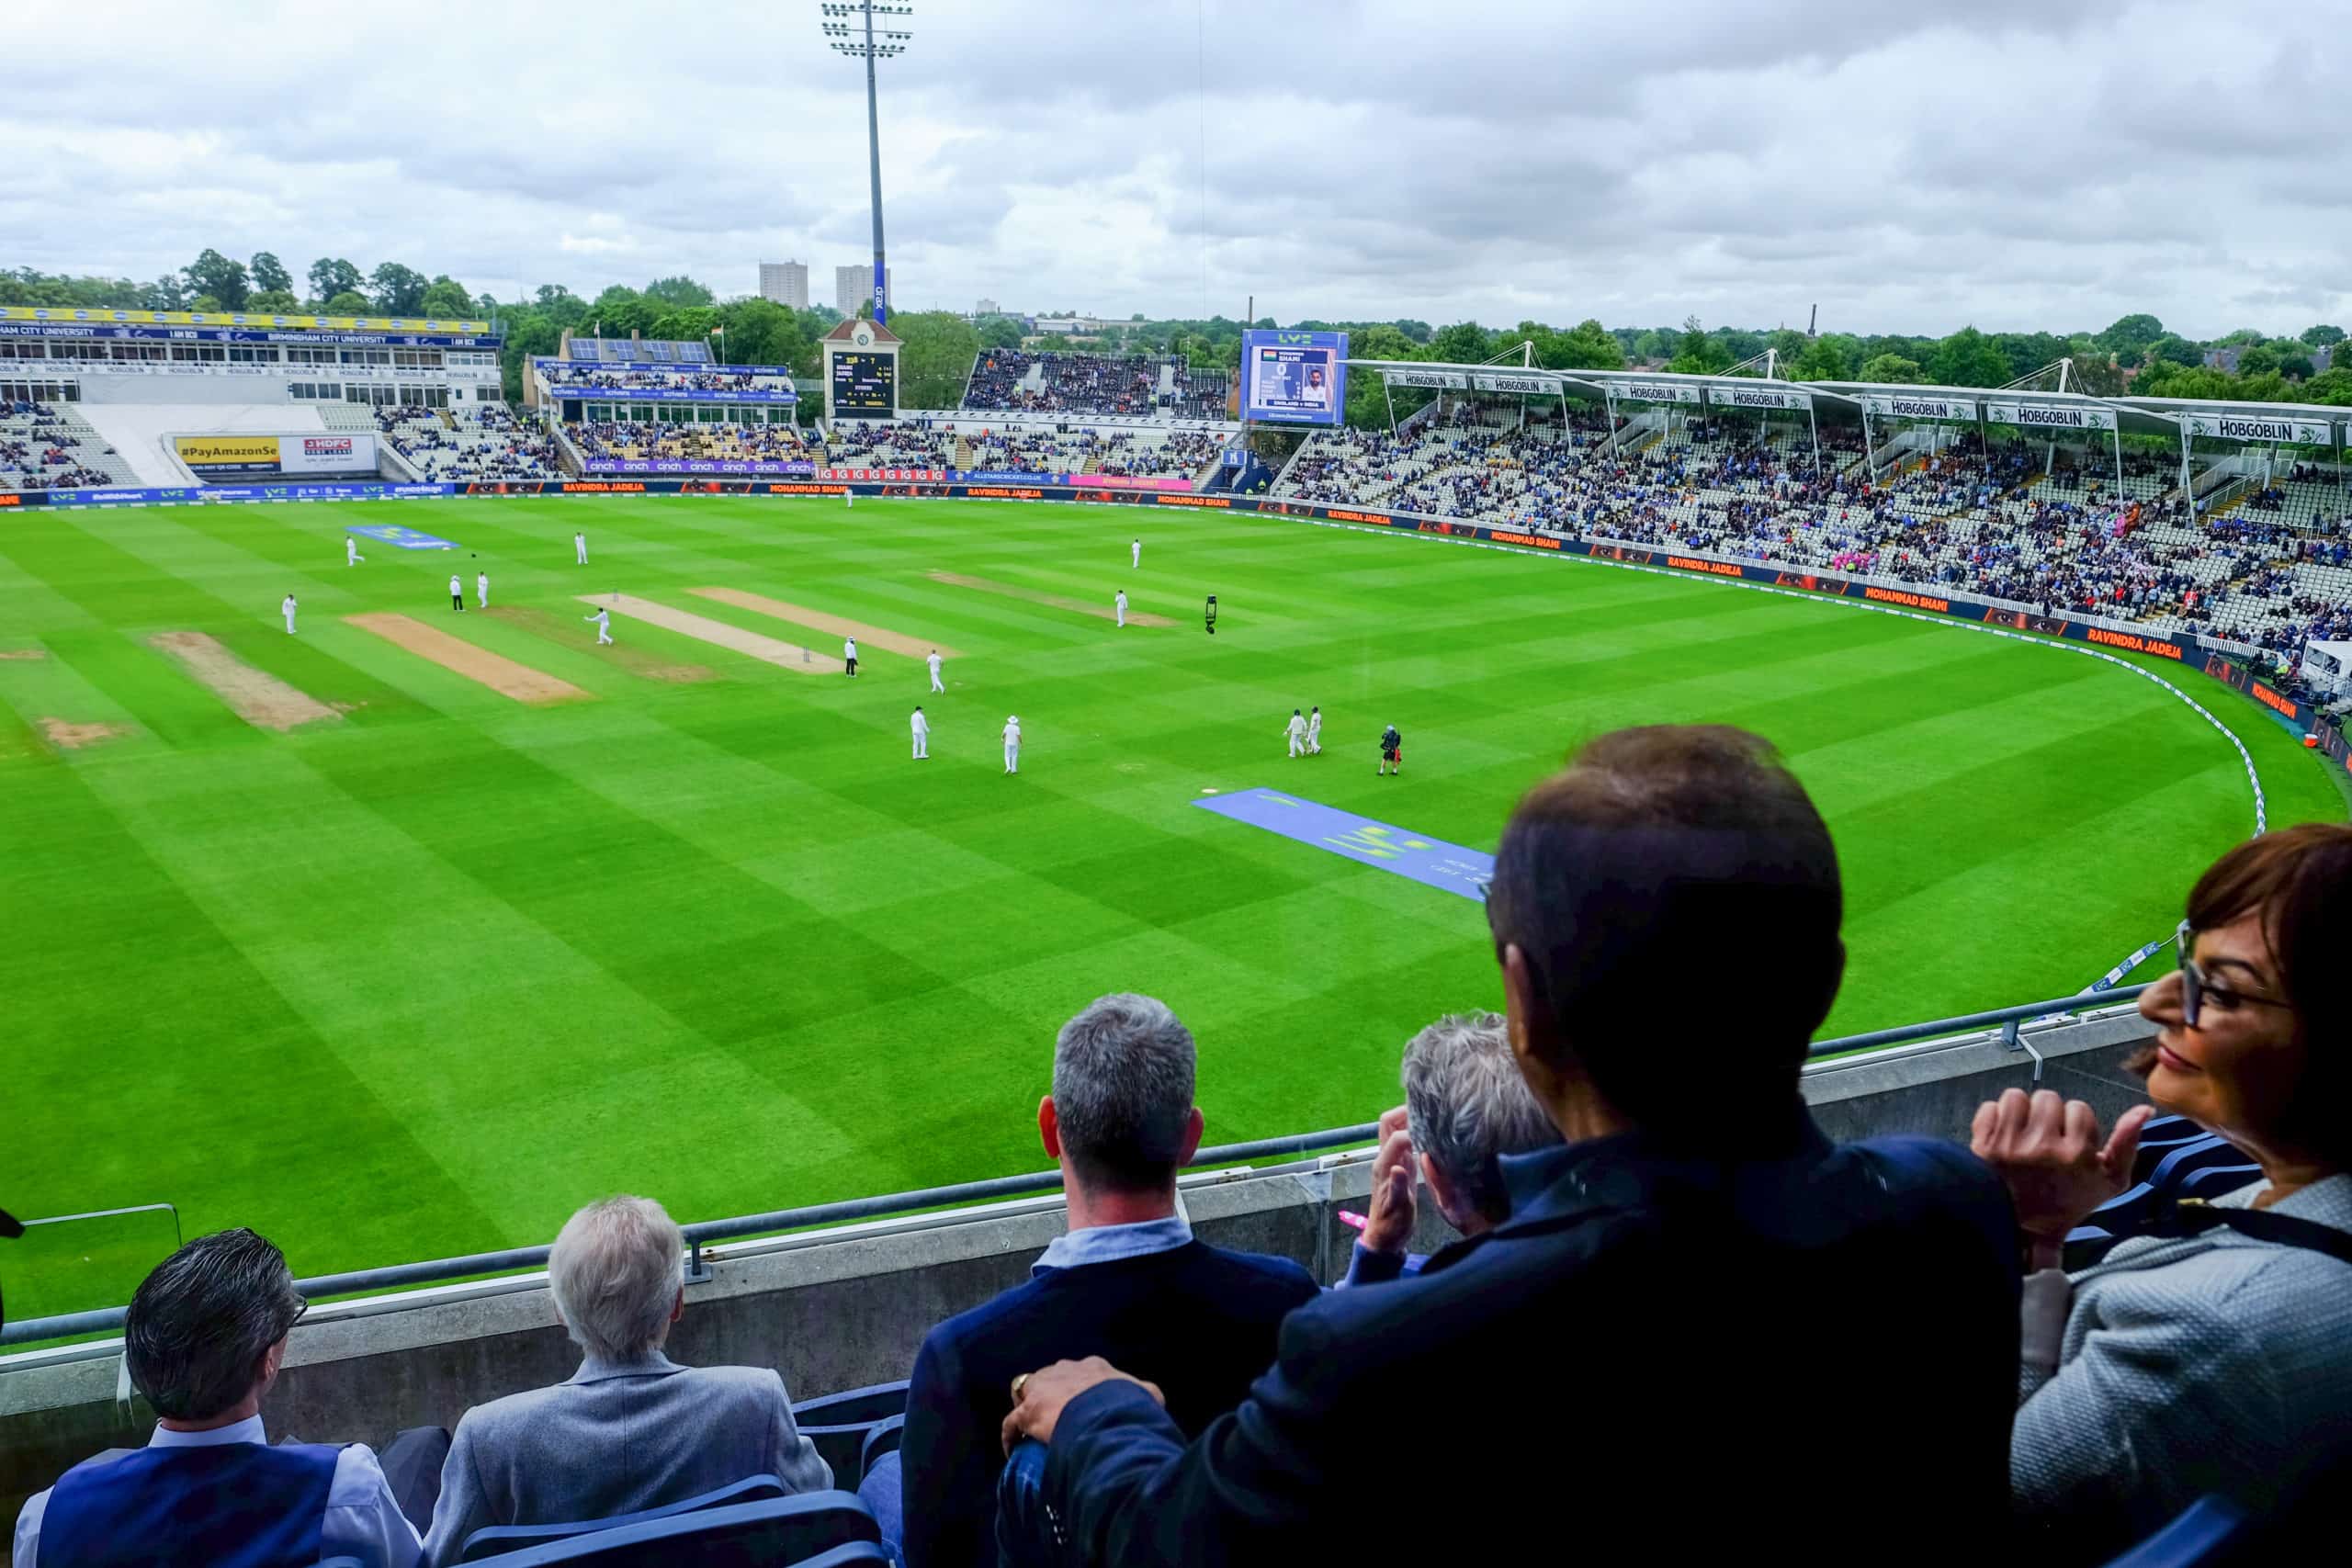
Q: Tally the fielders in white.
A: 11